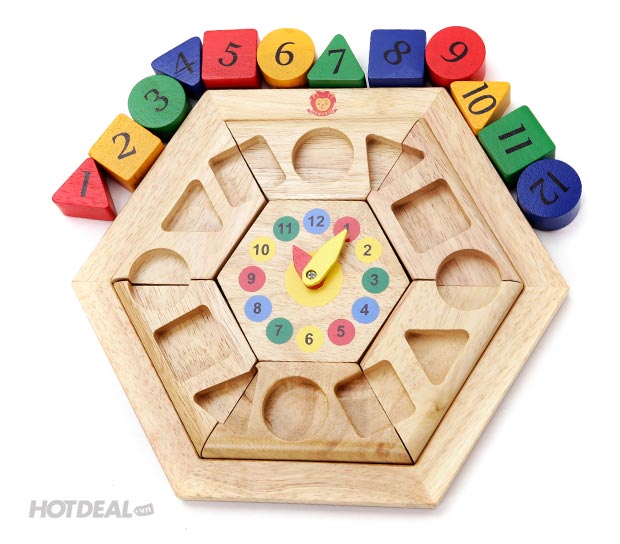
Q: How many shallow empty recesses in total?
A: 12